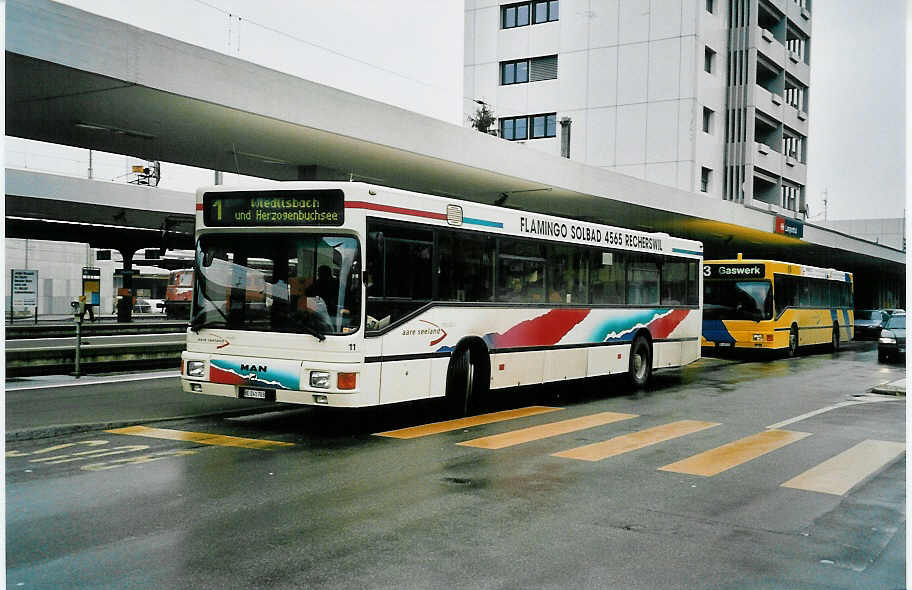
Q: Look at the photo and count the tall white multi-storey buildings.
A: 1